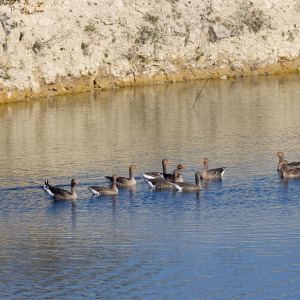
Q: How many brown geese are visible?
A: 10